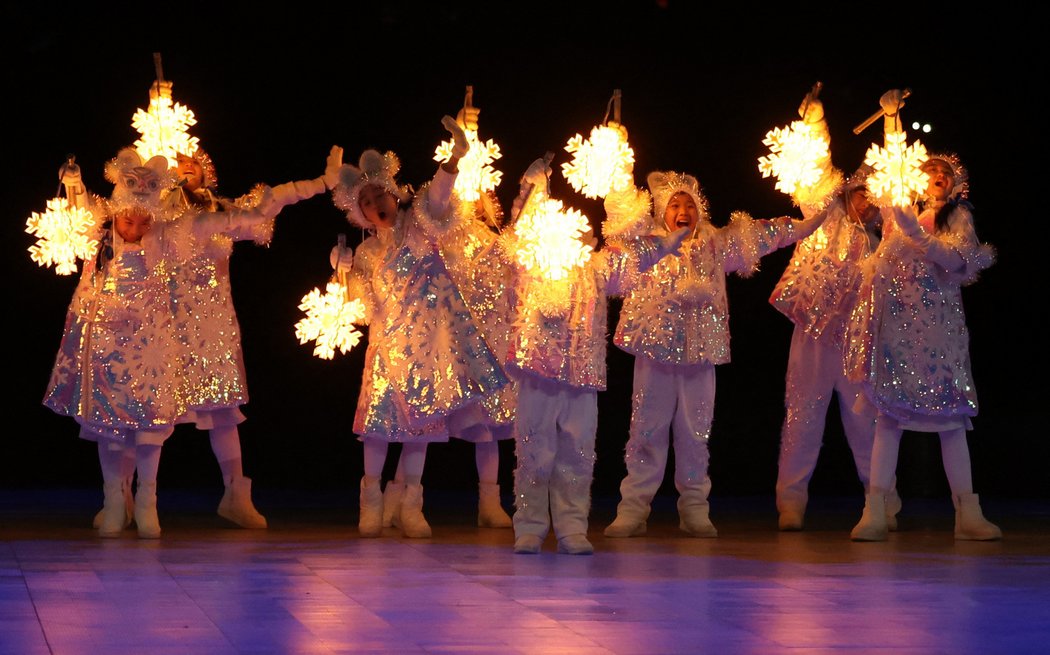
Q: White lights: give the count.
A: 2